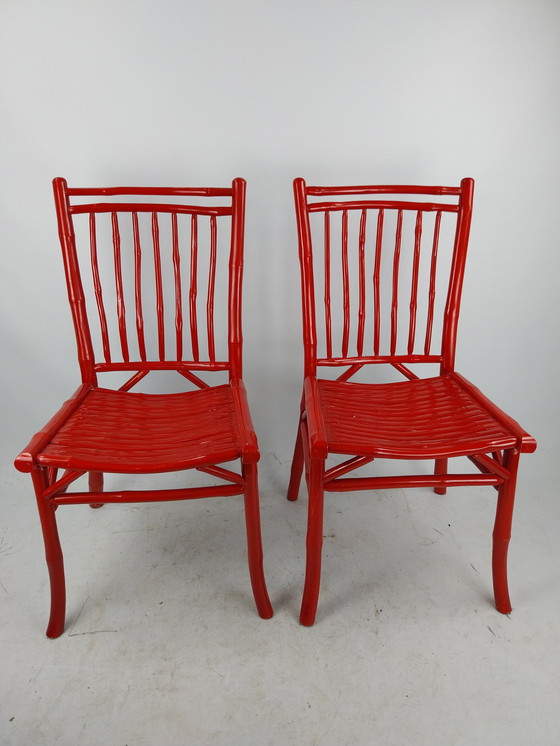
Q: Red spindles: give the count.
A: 14